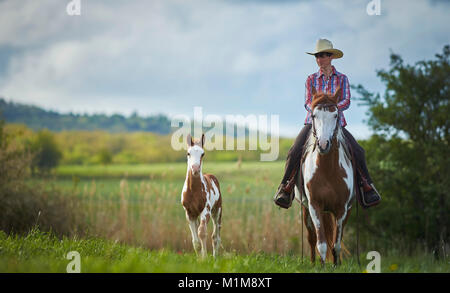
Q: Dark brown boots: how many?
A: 2